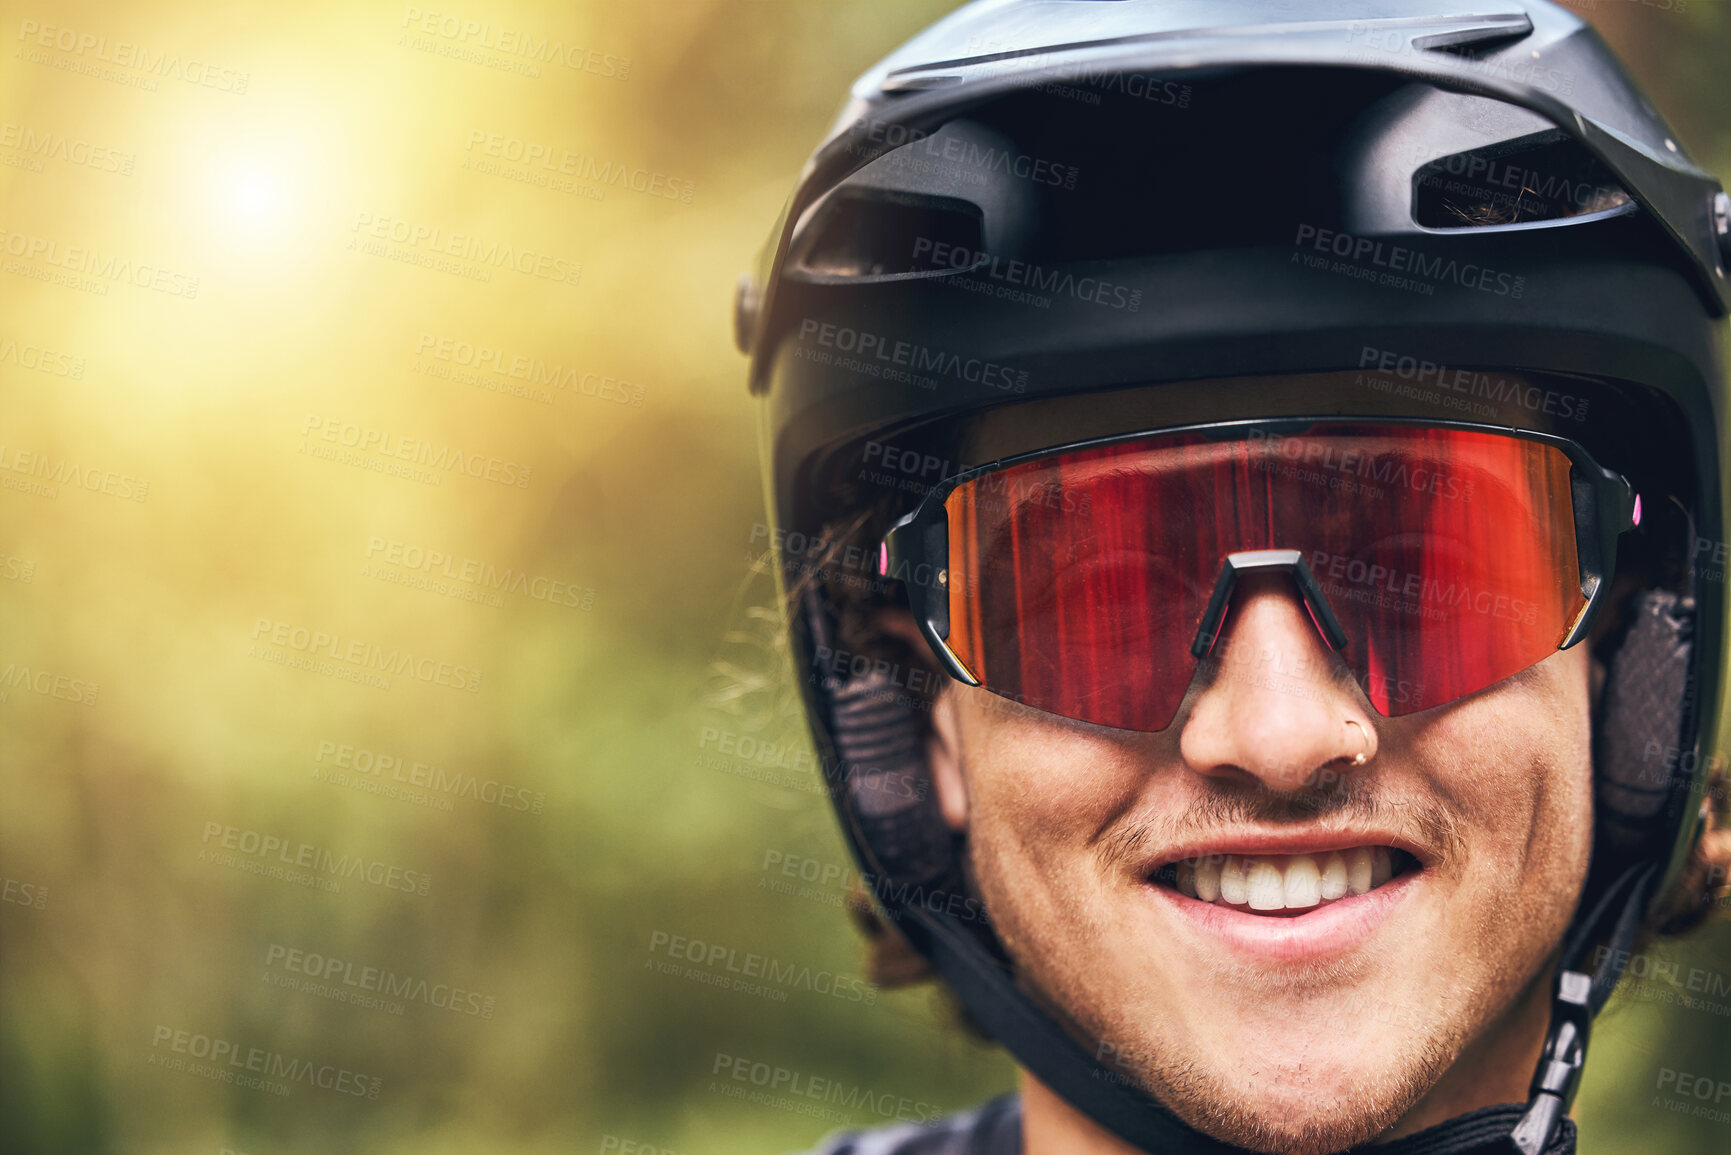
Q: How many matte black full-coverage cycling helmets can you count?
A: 1